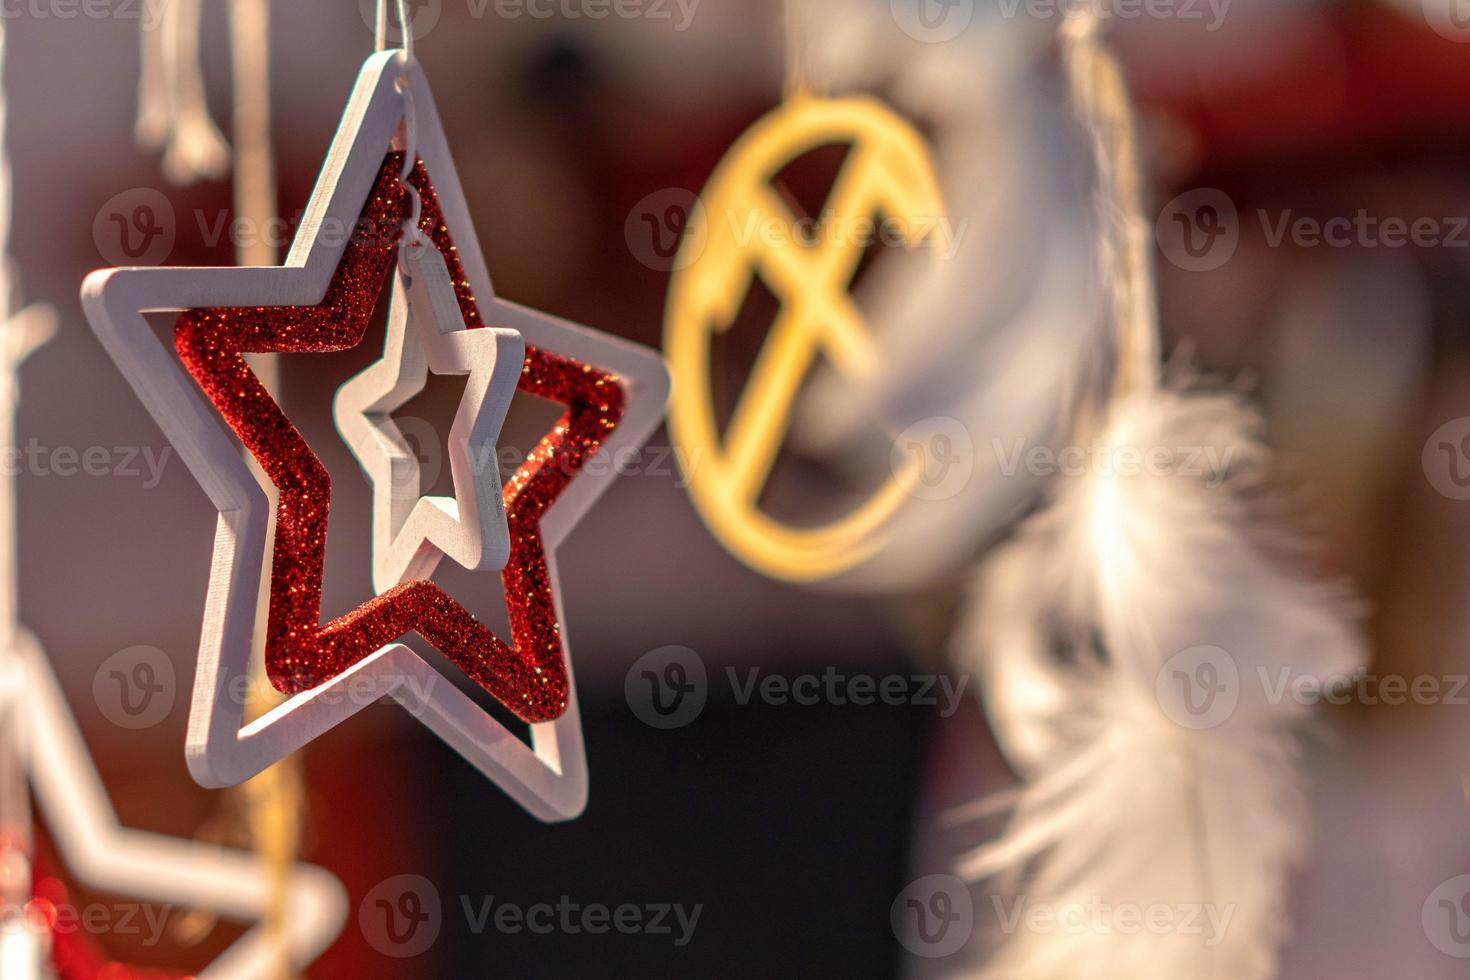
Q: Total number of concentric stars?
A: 3